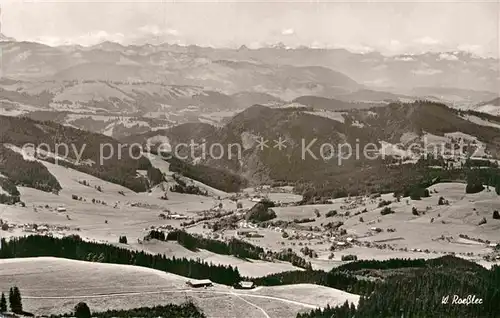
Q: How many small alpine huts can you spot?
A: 2